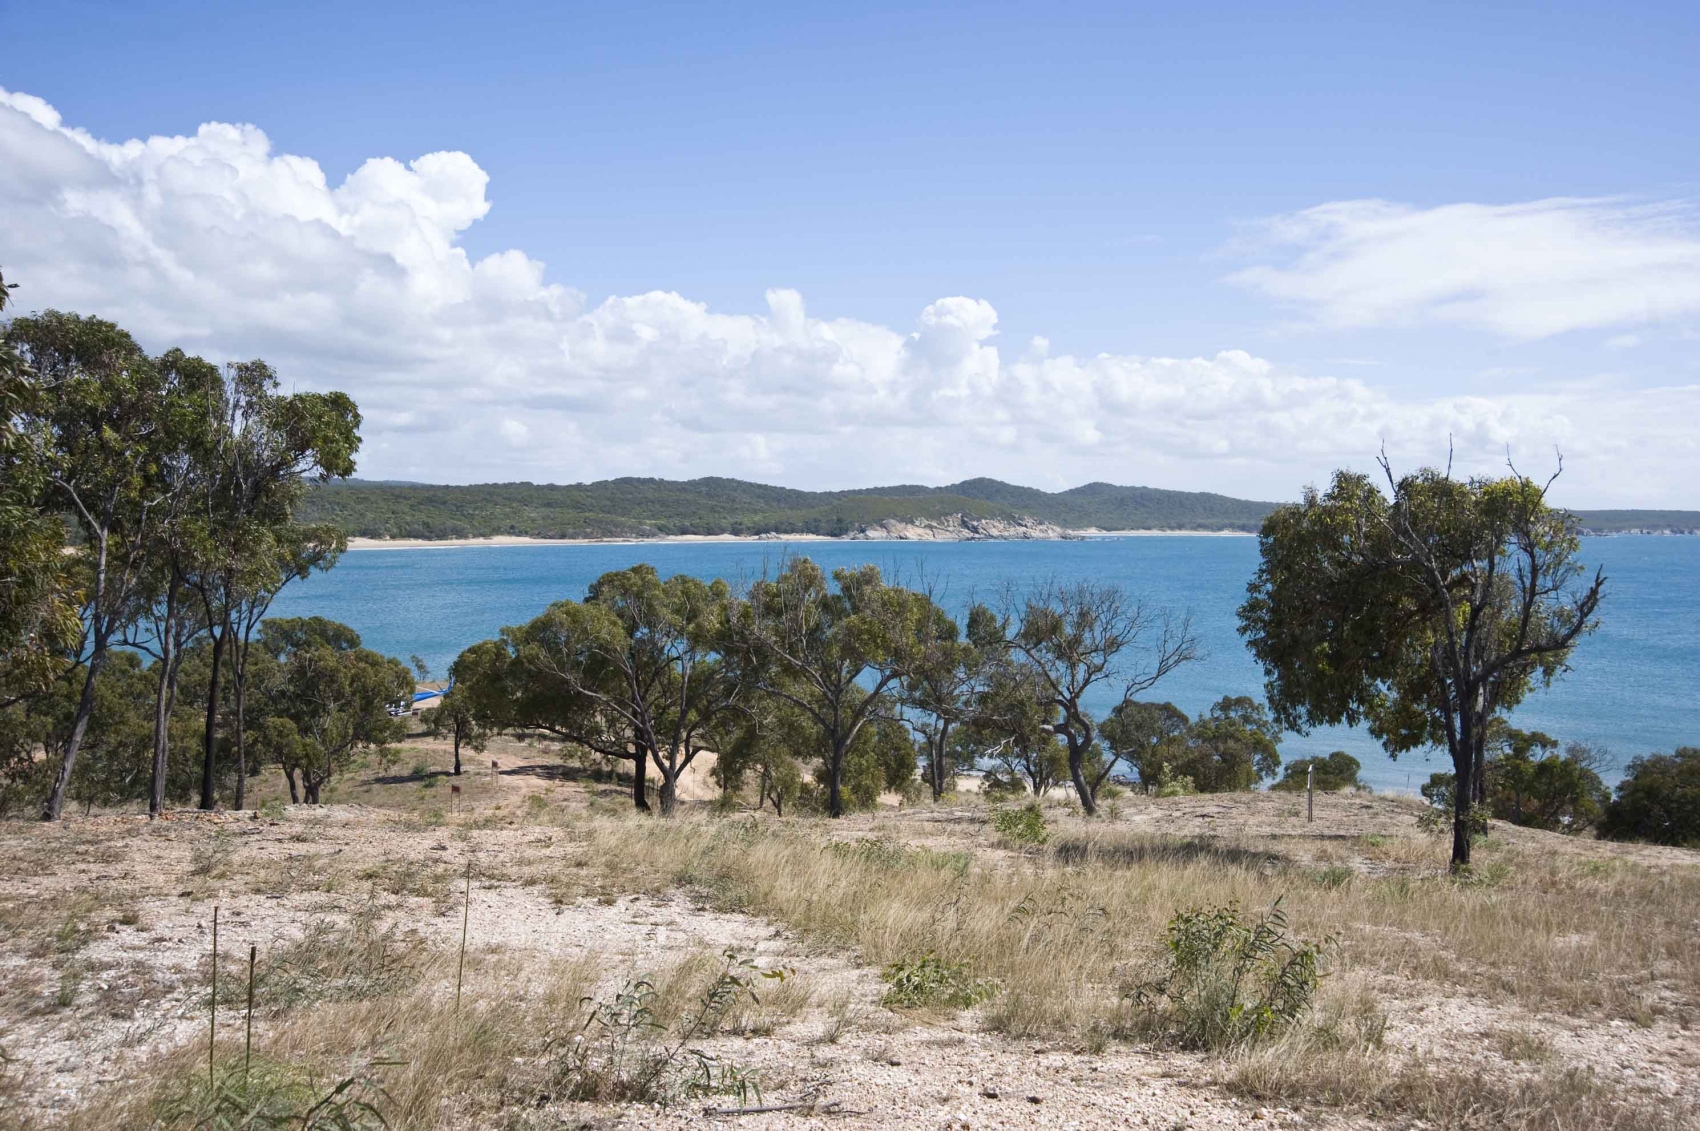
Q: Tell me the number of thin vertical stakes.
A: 3